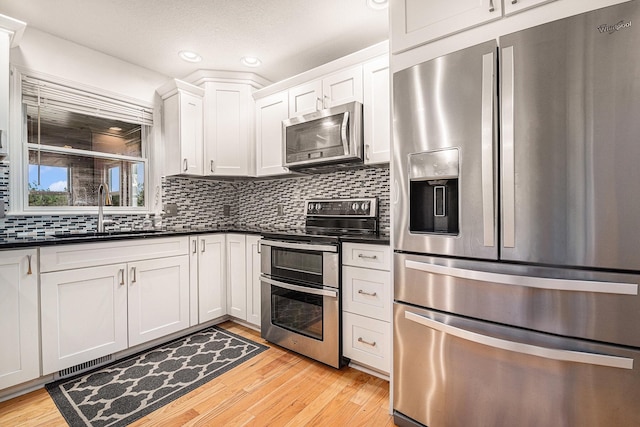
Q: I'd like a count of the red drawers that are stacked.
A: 0